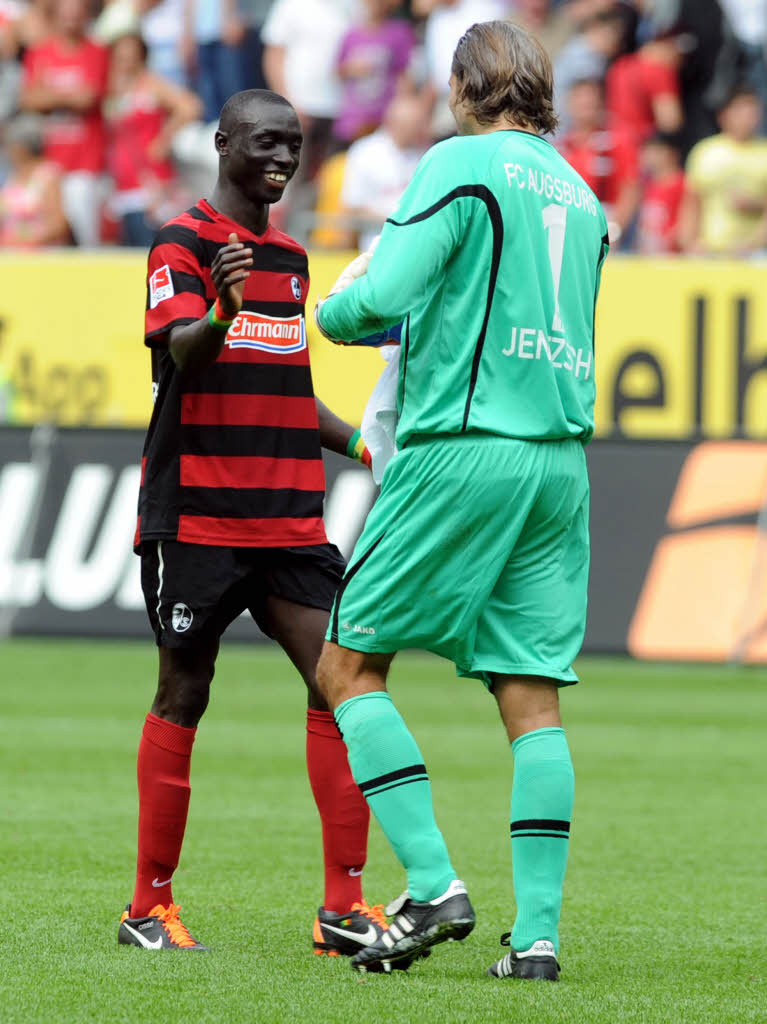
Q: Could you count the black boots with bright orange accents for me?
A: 2